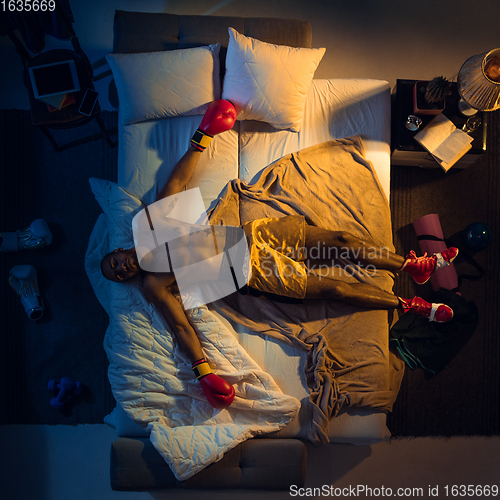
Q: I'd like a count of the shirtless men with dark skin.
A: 1